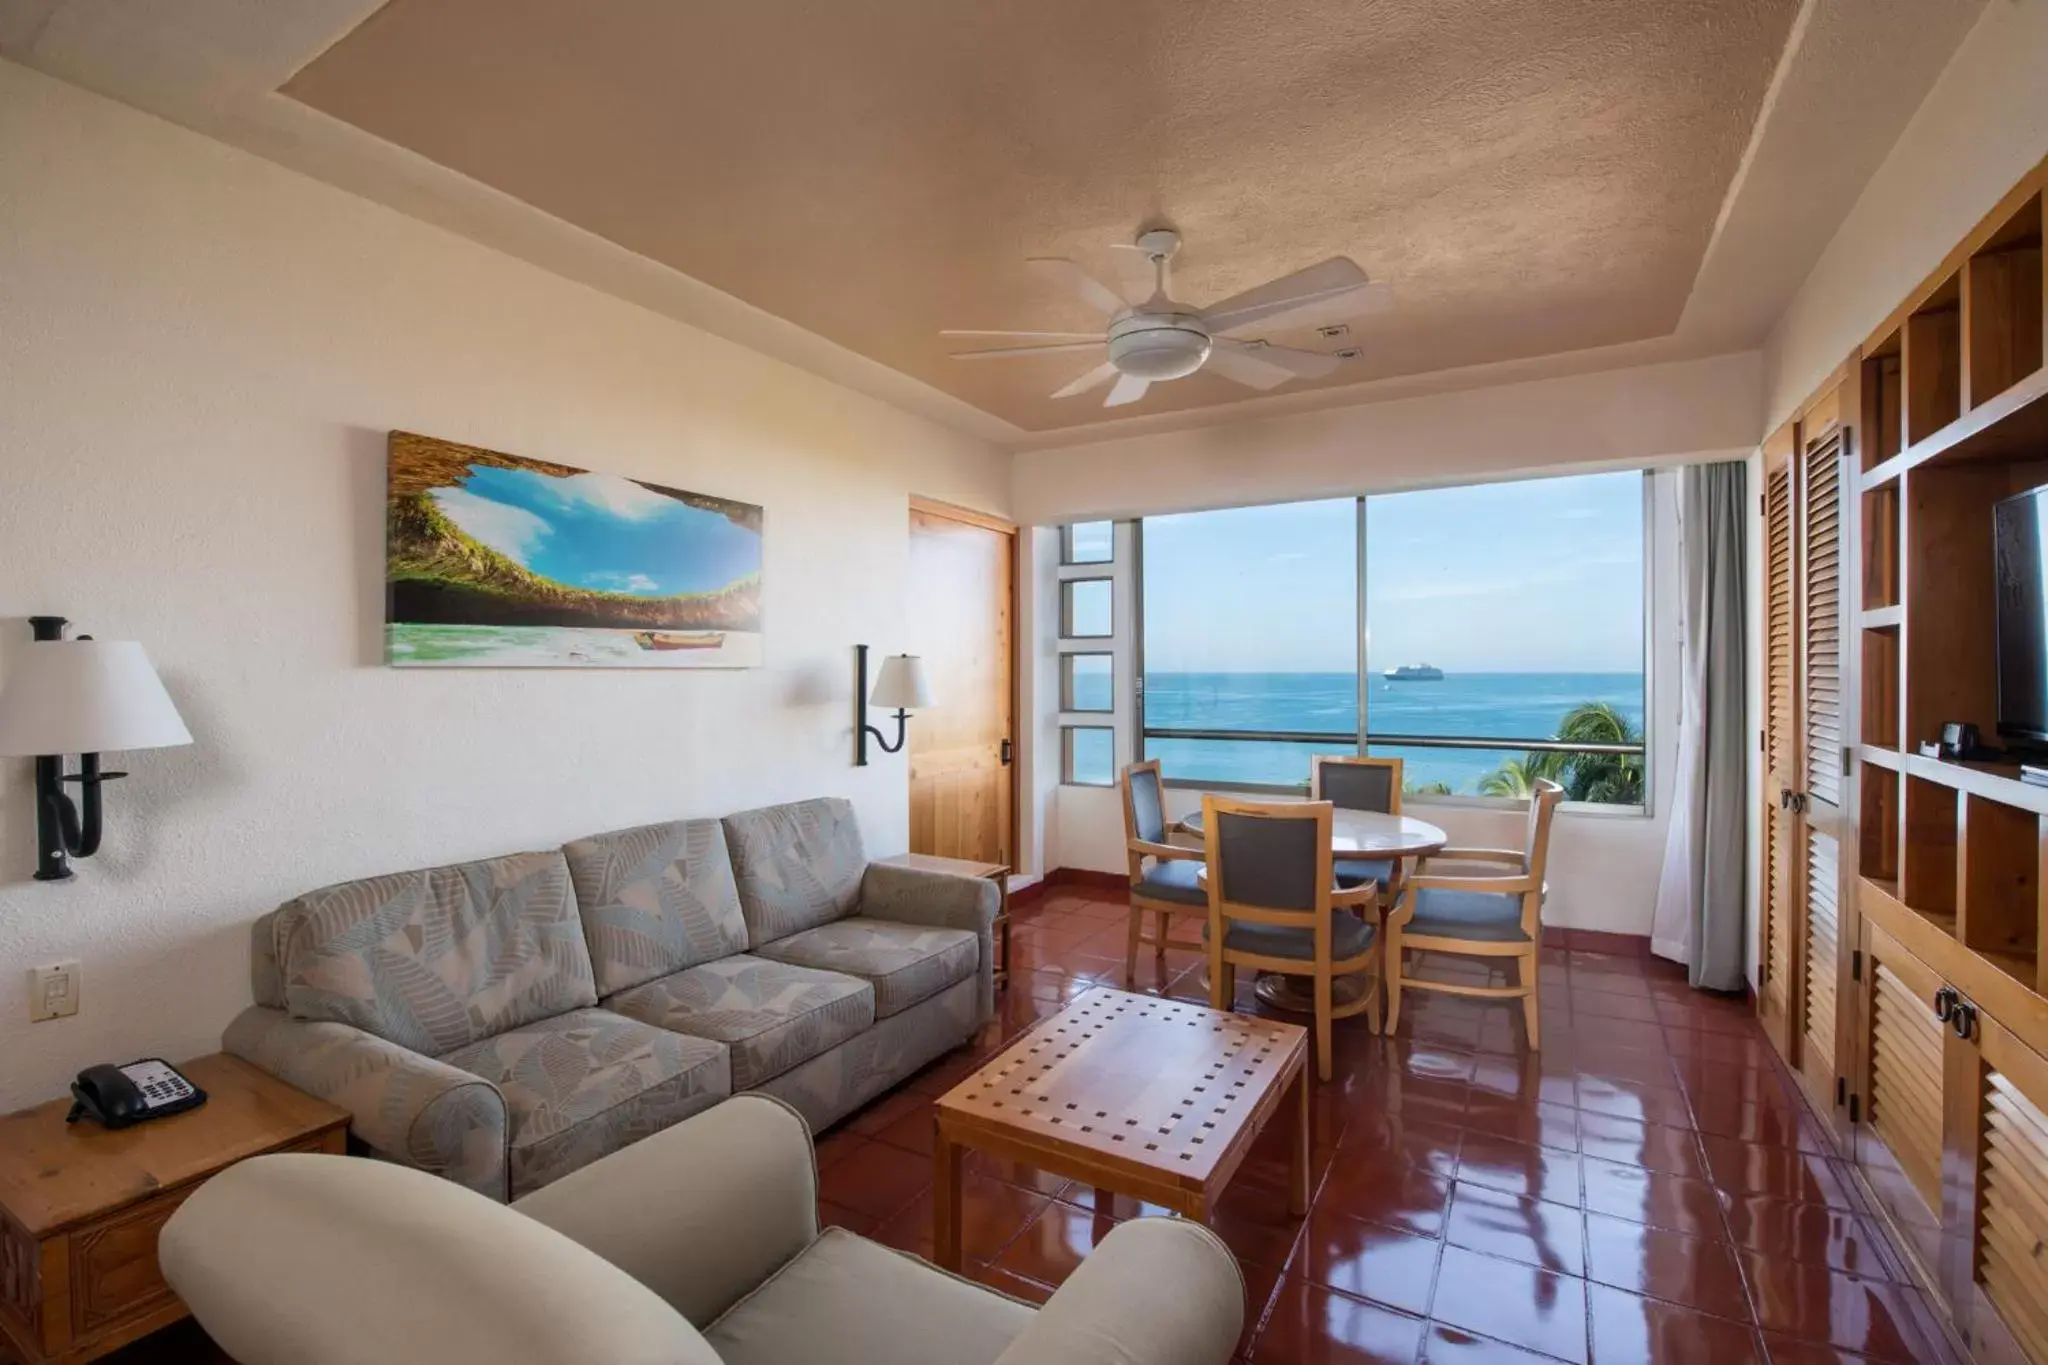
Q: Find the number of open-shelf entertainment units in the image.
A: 1